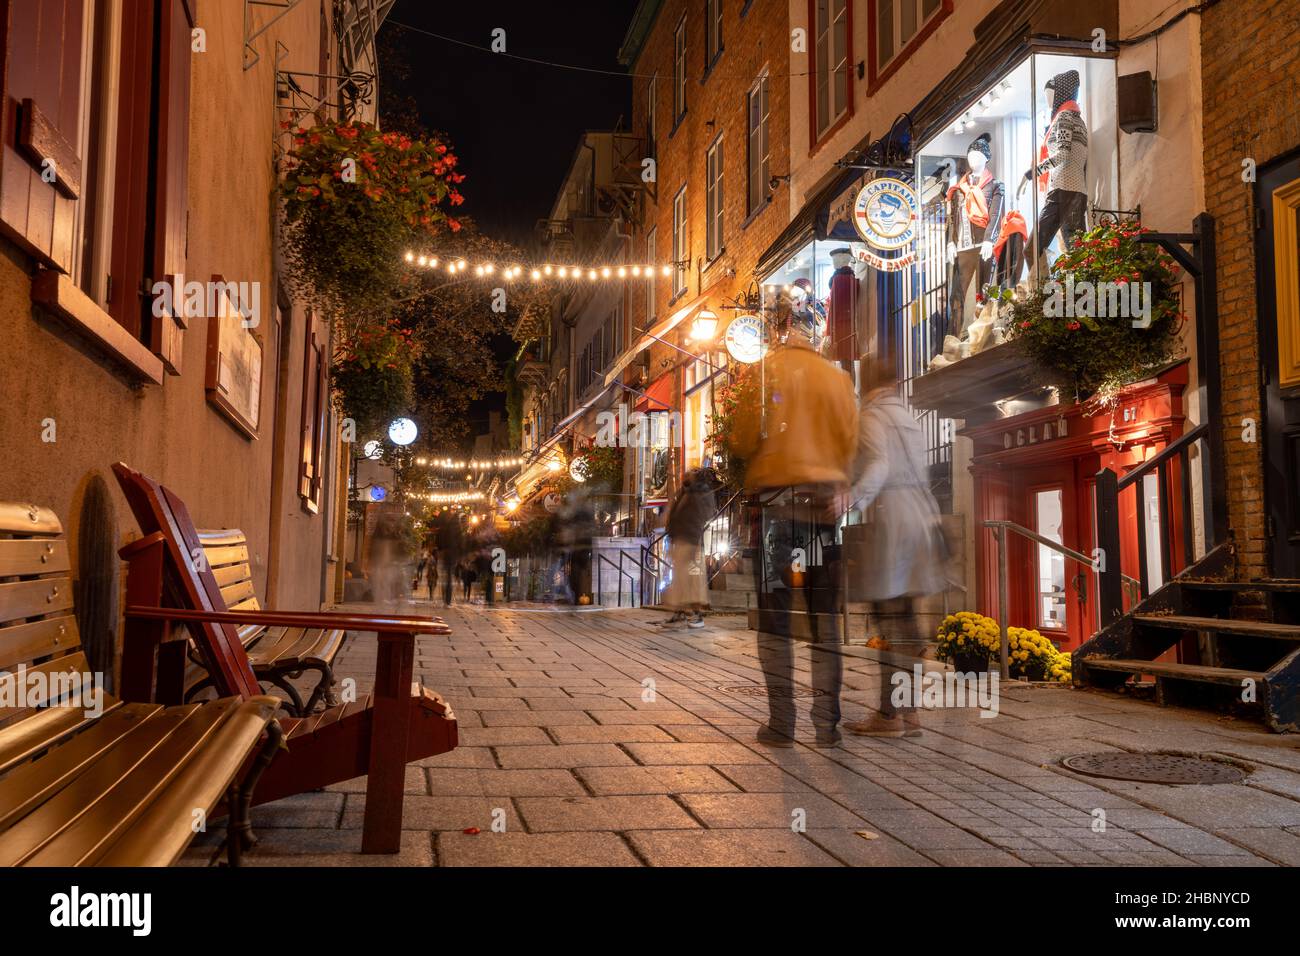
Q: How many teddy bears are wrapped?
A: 0